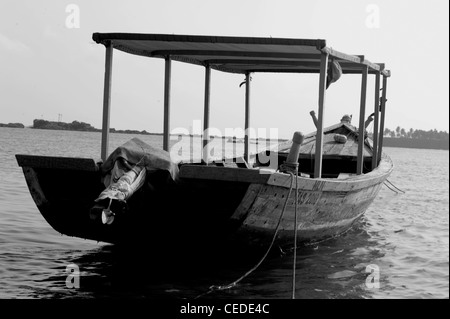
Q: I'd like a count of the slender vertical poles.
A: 8